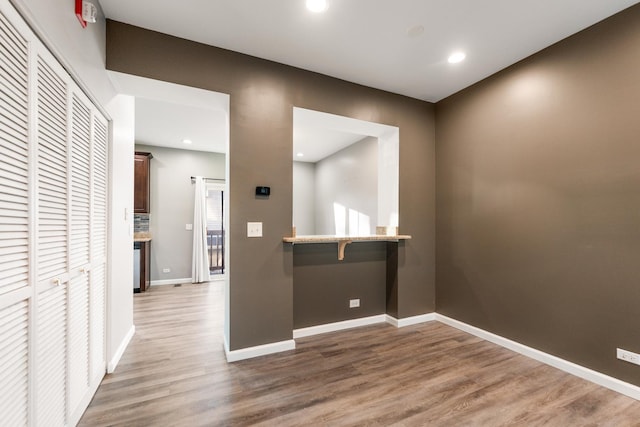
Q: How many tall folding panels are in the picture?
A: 4